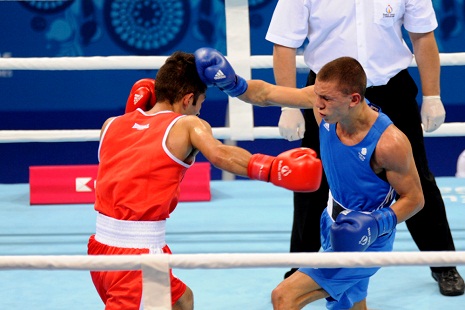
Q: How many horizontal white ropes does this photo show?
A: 3